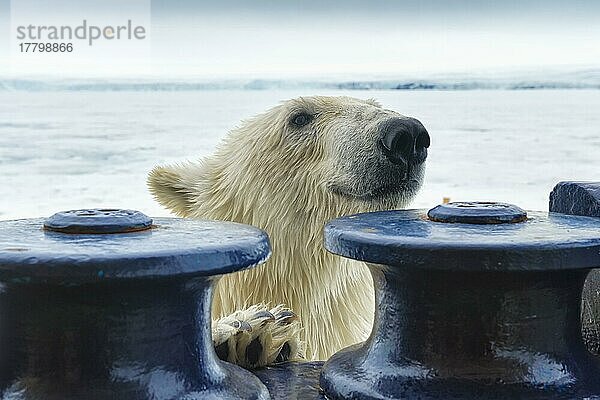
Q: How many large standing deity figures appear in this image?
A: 0